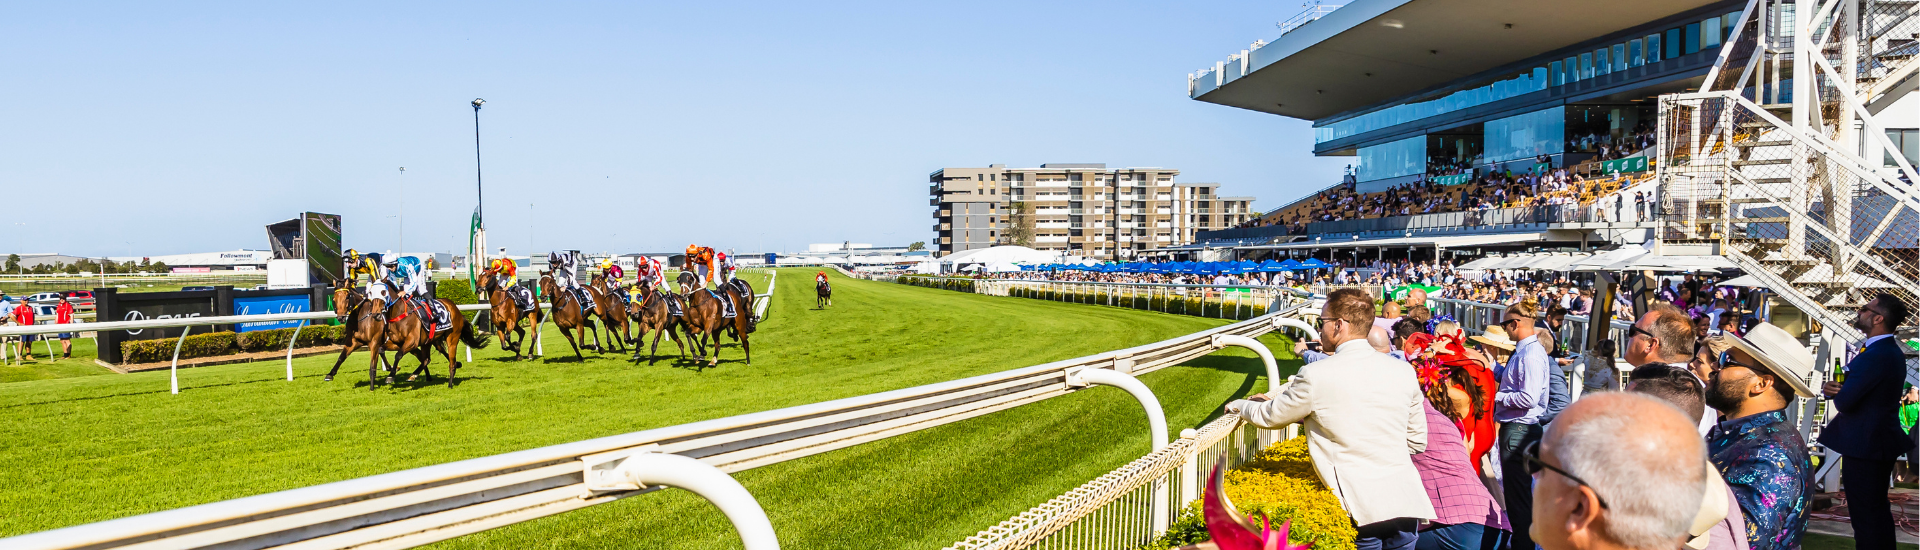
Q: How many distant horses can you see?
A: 1